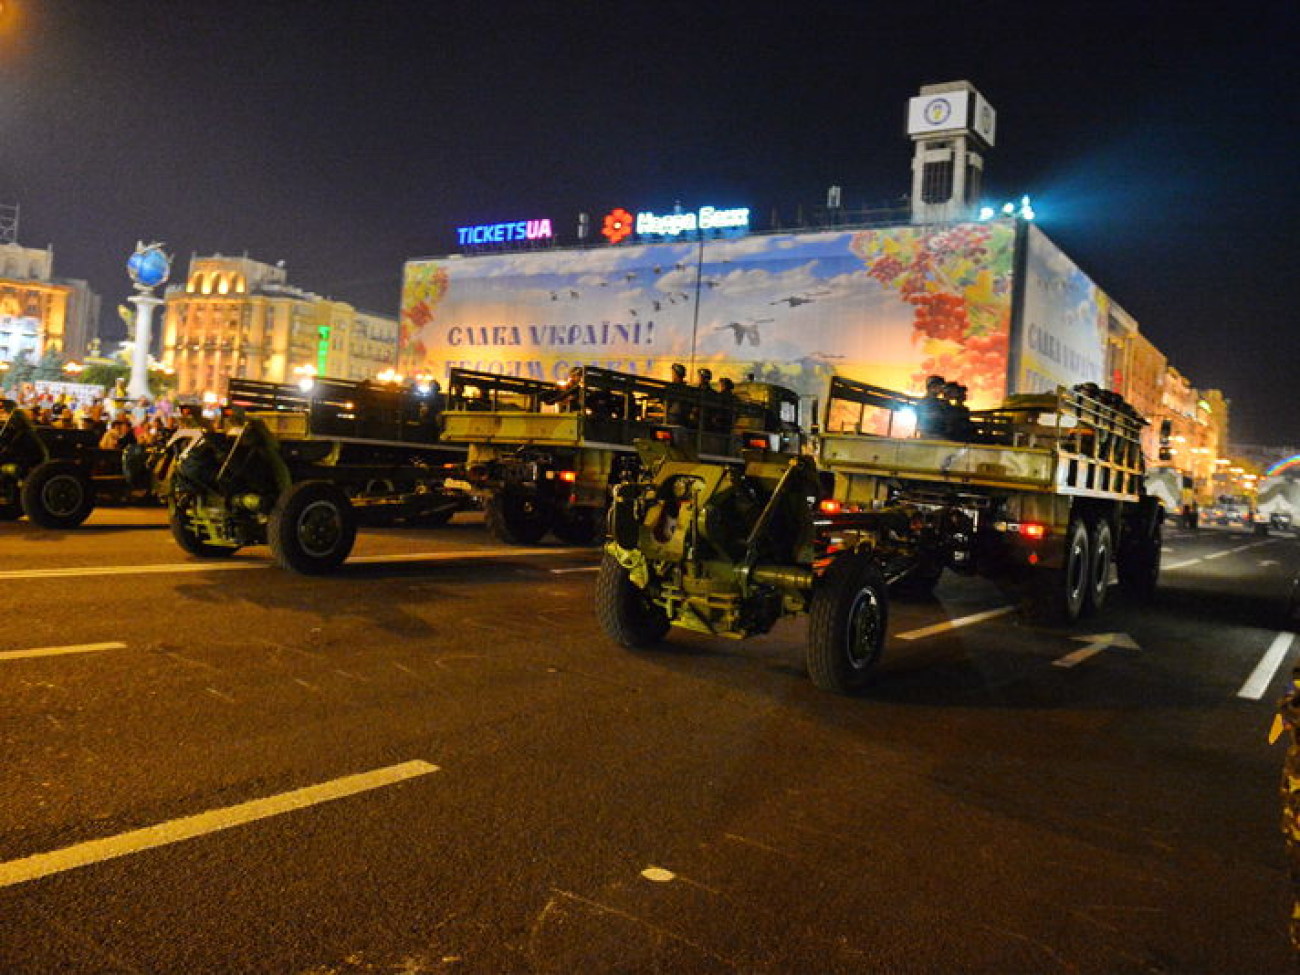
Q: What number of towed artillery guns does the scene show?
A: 3